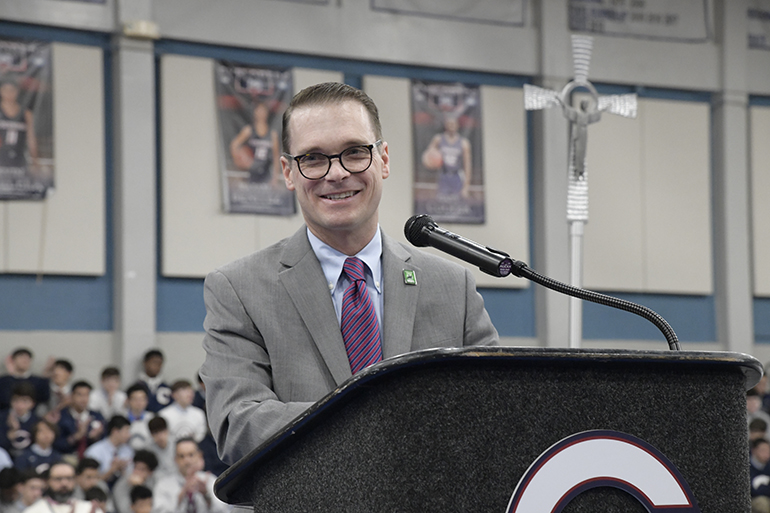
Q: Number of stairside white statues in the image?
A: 0